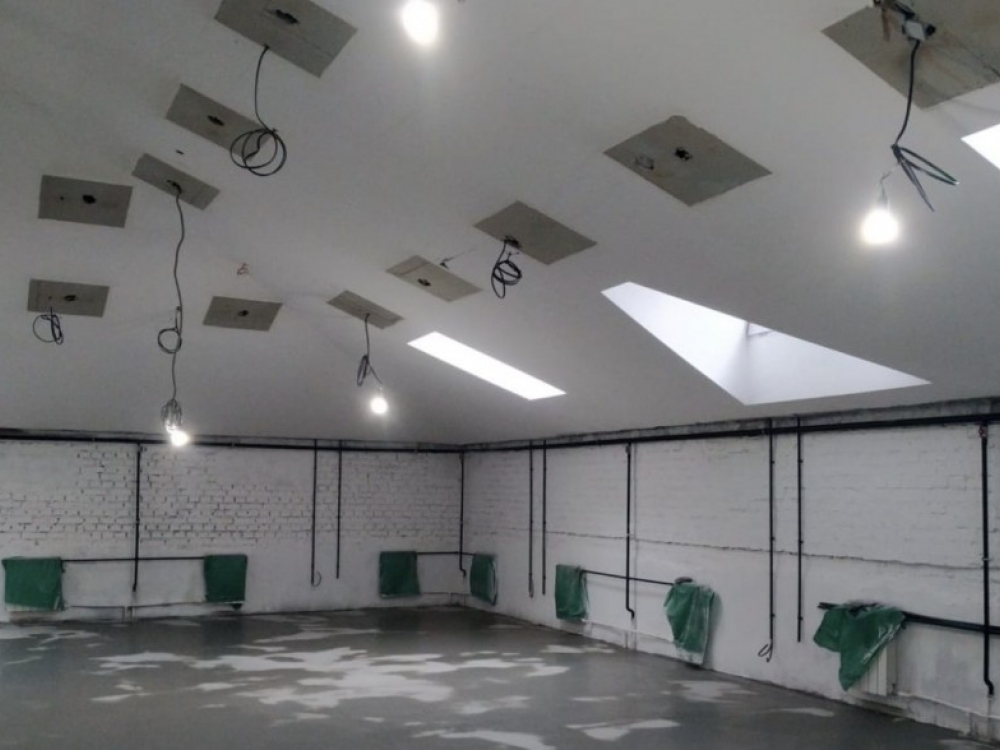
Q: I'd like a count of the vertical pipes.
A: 10